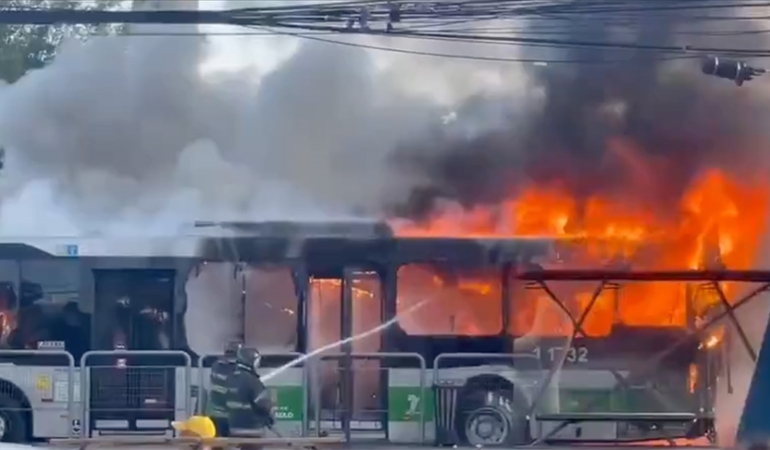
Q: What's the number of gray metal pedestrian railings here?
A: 5